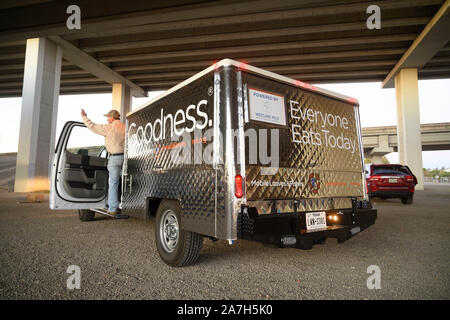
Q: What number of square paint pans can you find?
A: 0